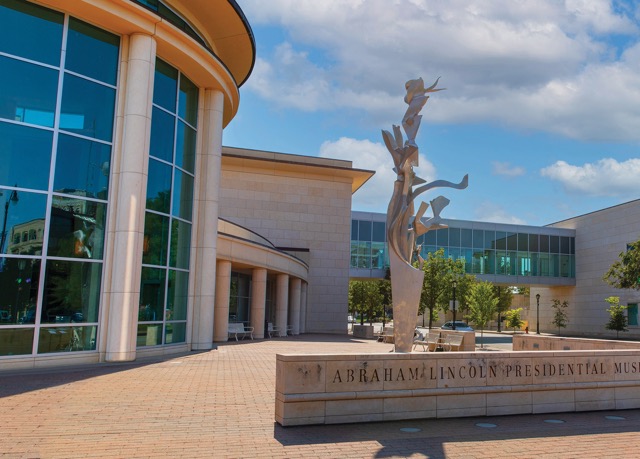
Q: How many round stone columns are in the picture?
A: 7